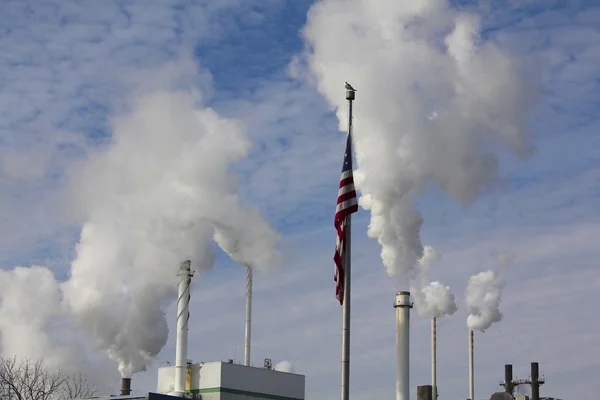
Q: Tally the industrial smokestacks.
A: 8